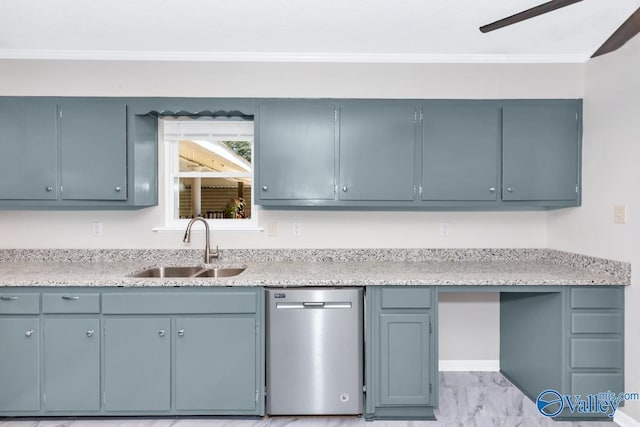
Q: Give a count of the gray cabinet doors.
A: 11